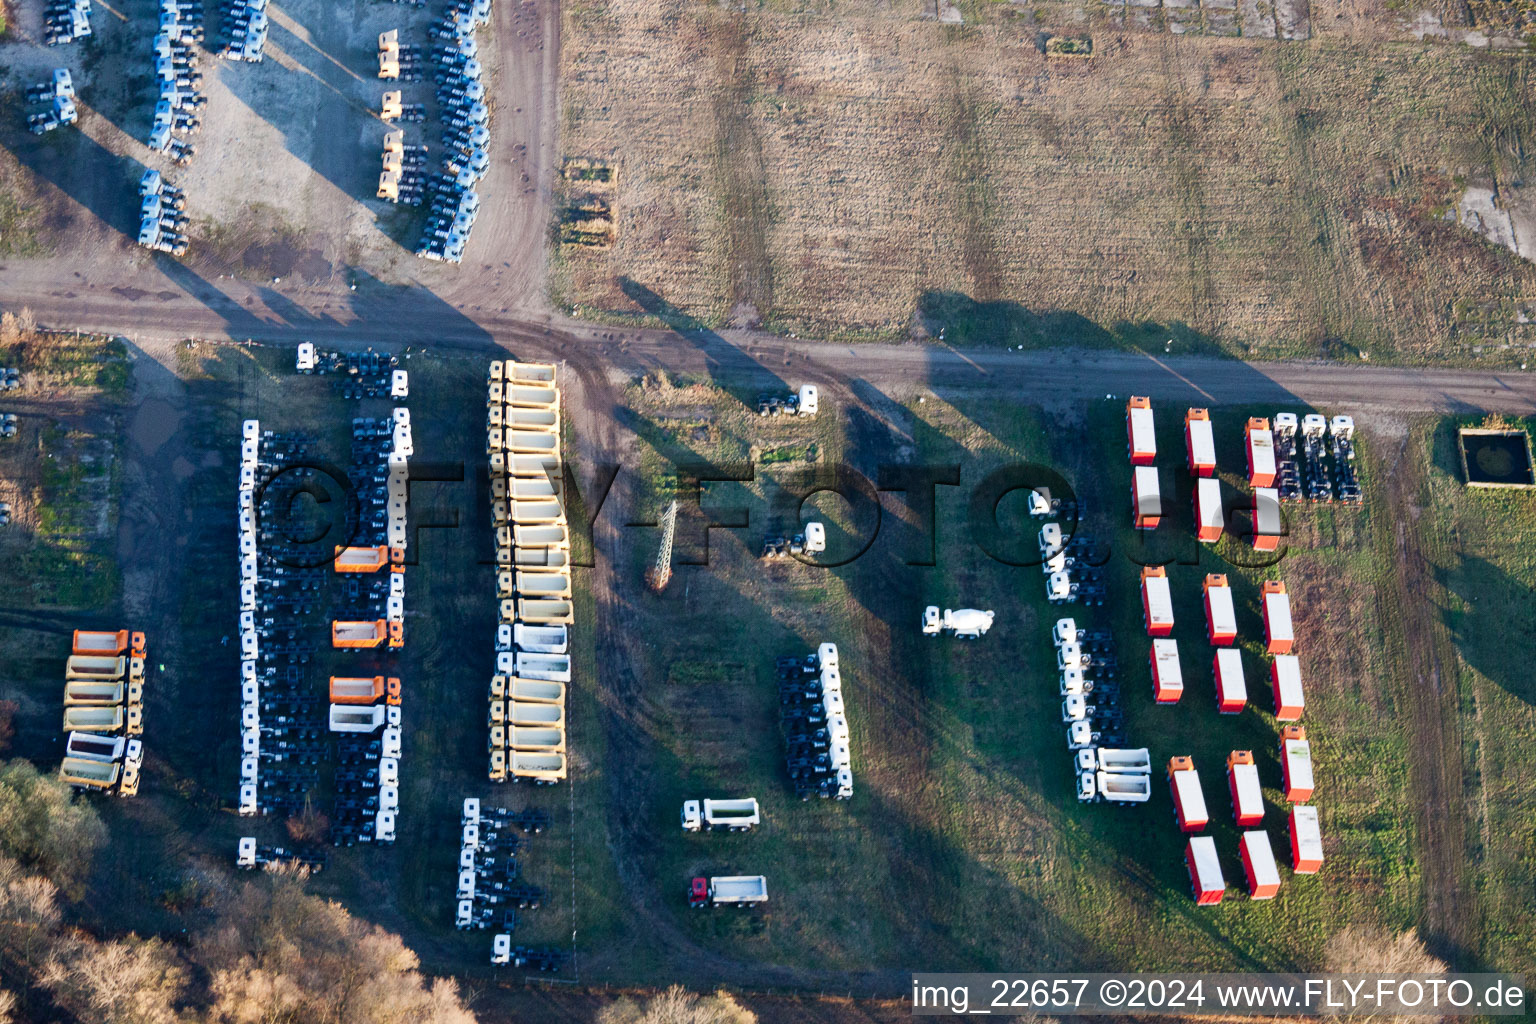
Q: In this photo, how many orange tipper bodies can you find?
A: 4